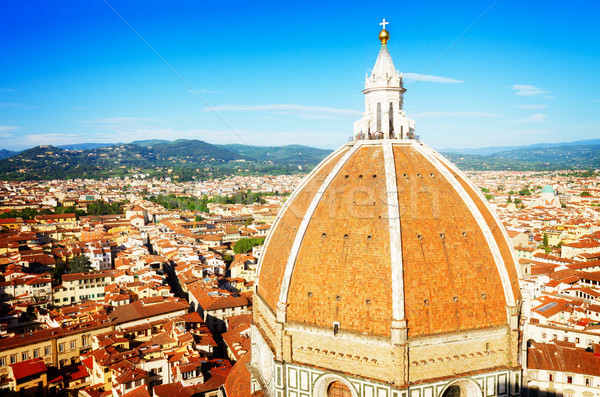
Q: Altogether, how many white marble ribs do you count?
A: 5